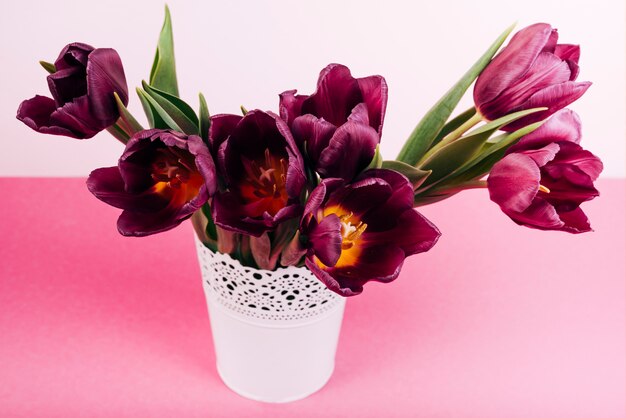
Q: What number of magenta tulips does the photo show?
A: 7